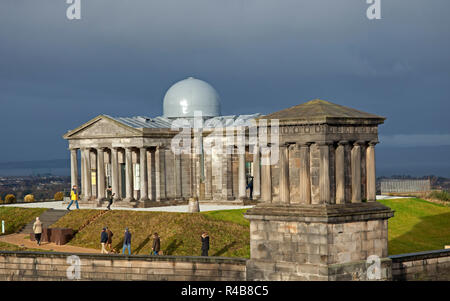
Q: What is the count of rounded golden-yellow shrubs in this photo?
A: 3